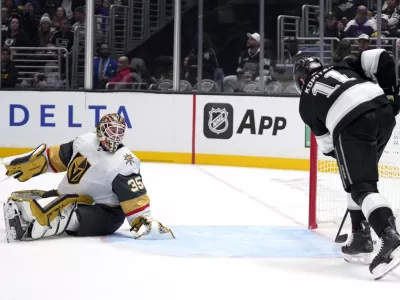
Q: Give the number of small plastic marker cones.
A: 0